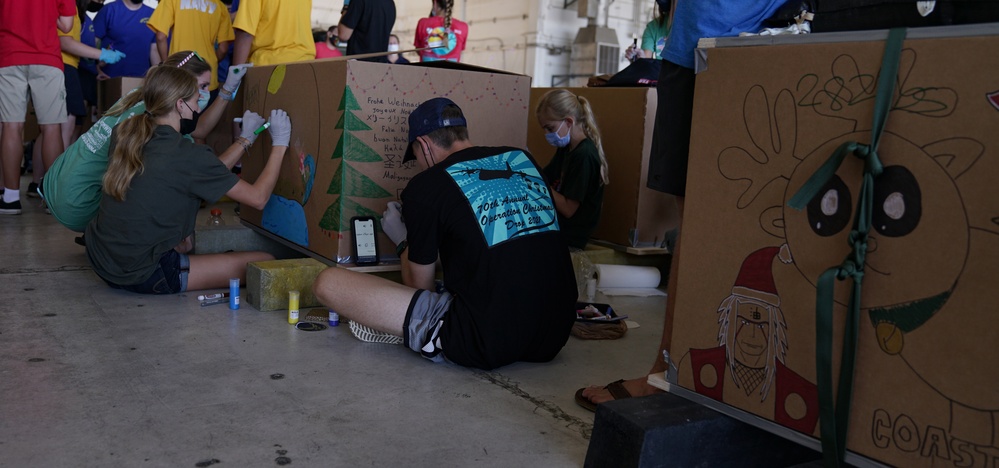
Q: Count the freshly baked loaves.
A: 0